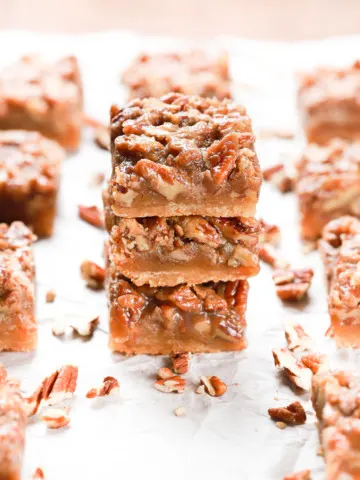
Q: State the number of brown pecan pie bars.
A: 12